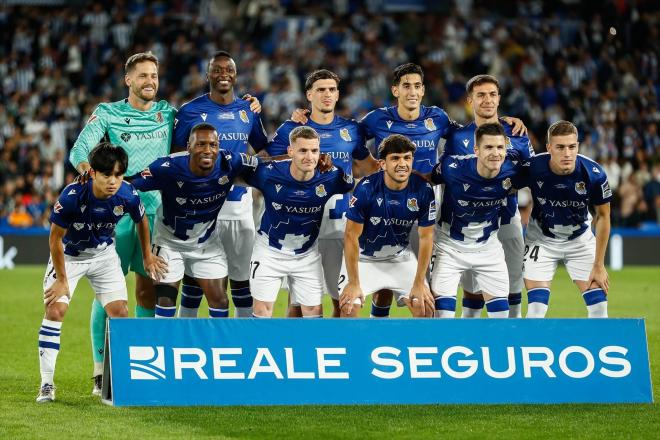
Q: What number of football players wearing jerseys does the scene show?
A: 11